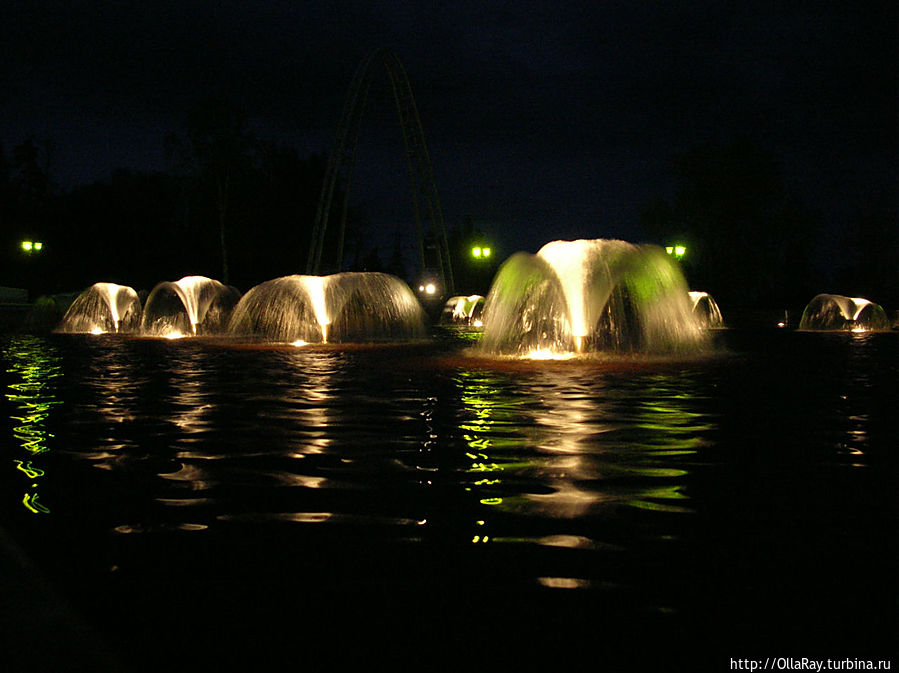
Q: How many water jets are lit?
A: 7